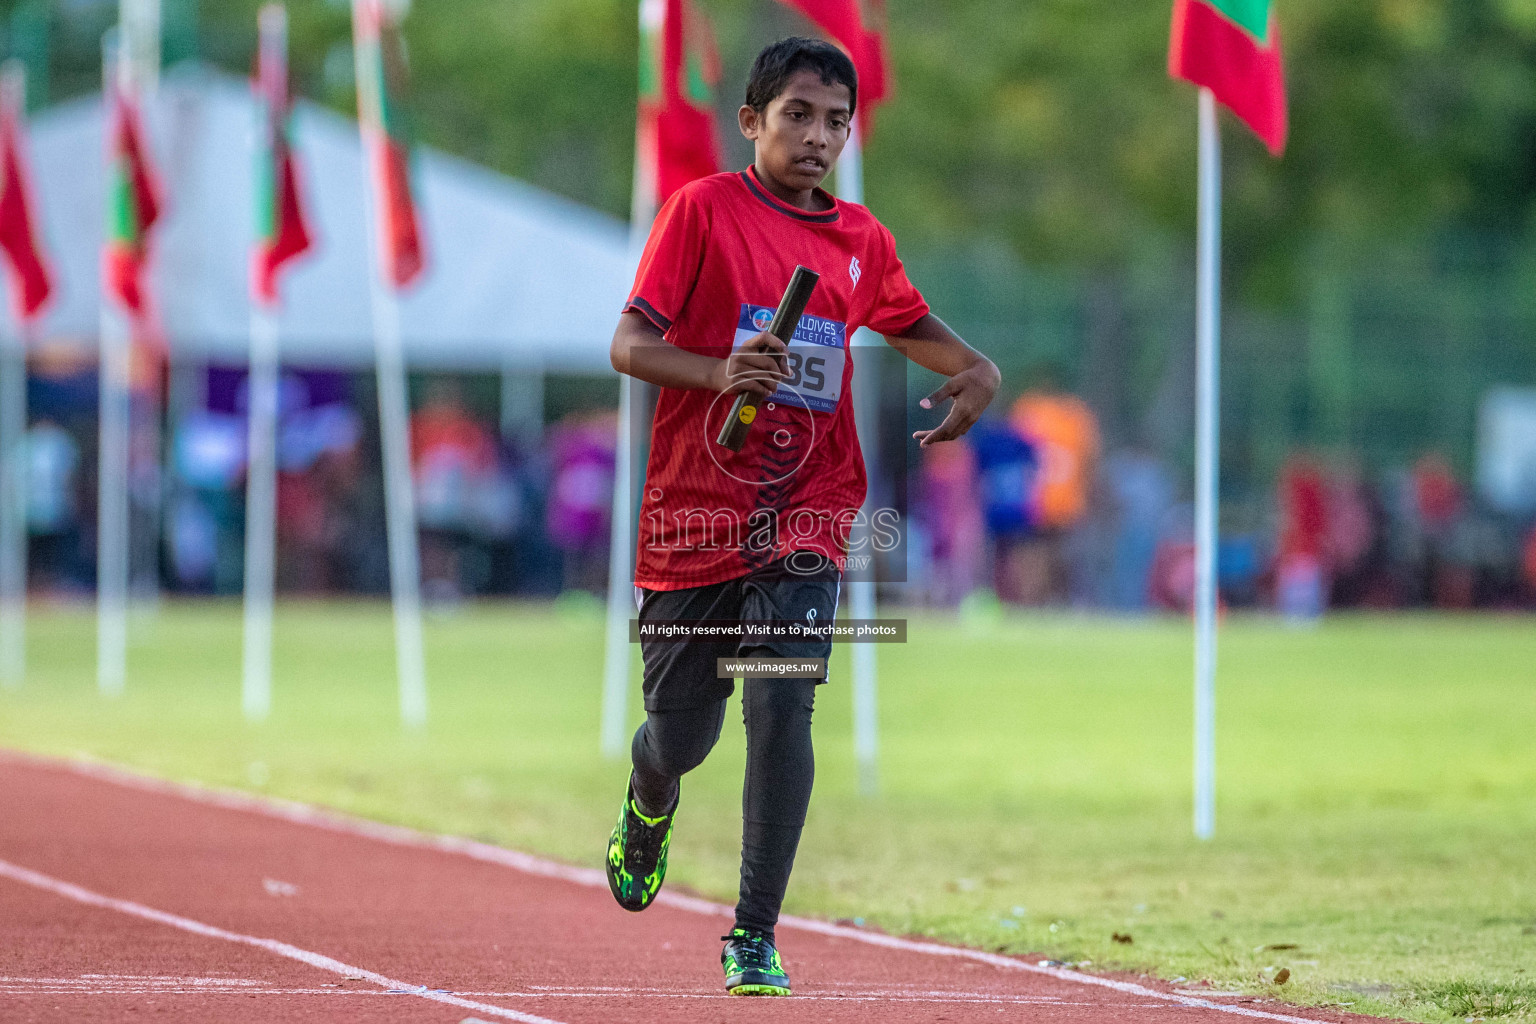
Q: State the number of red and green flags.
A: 7